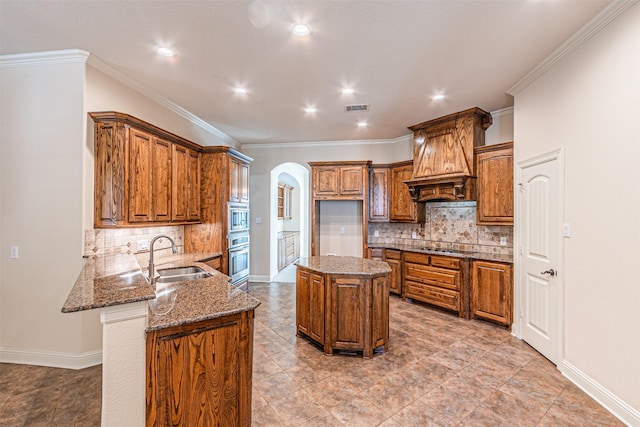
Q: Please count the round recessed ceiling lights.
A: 7